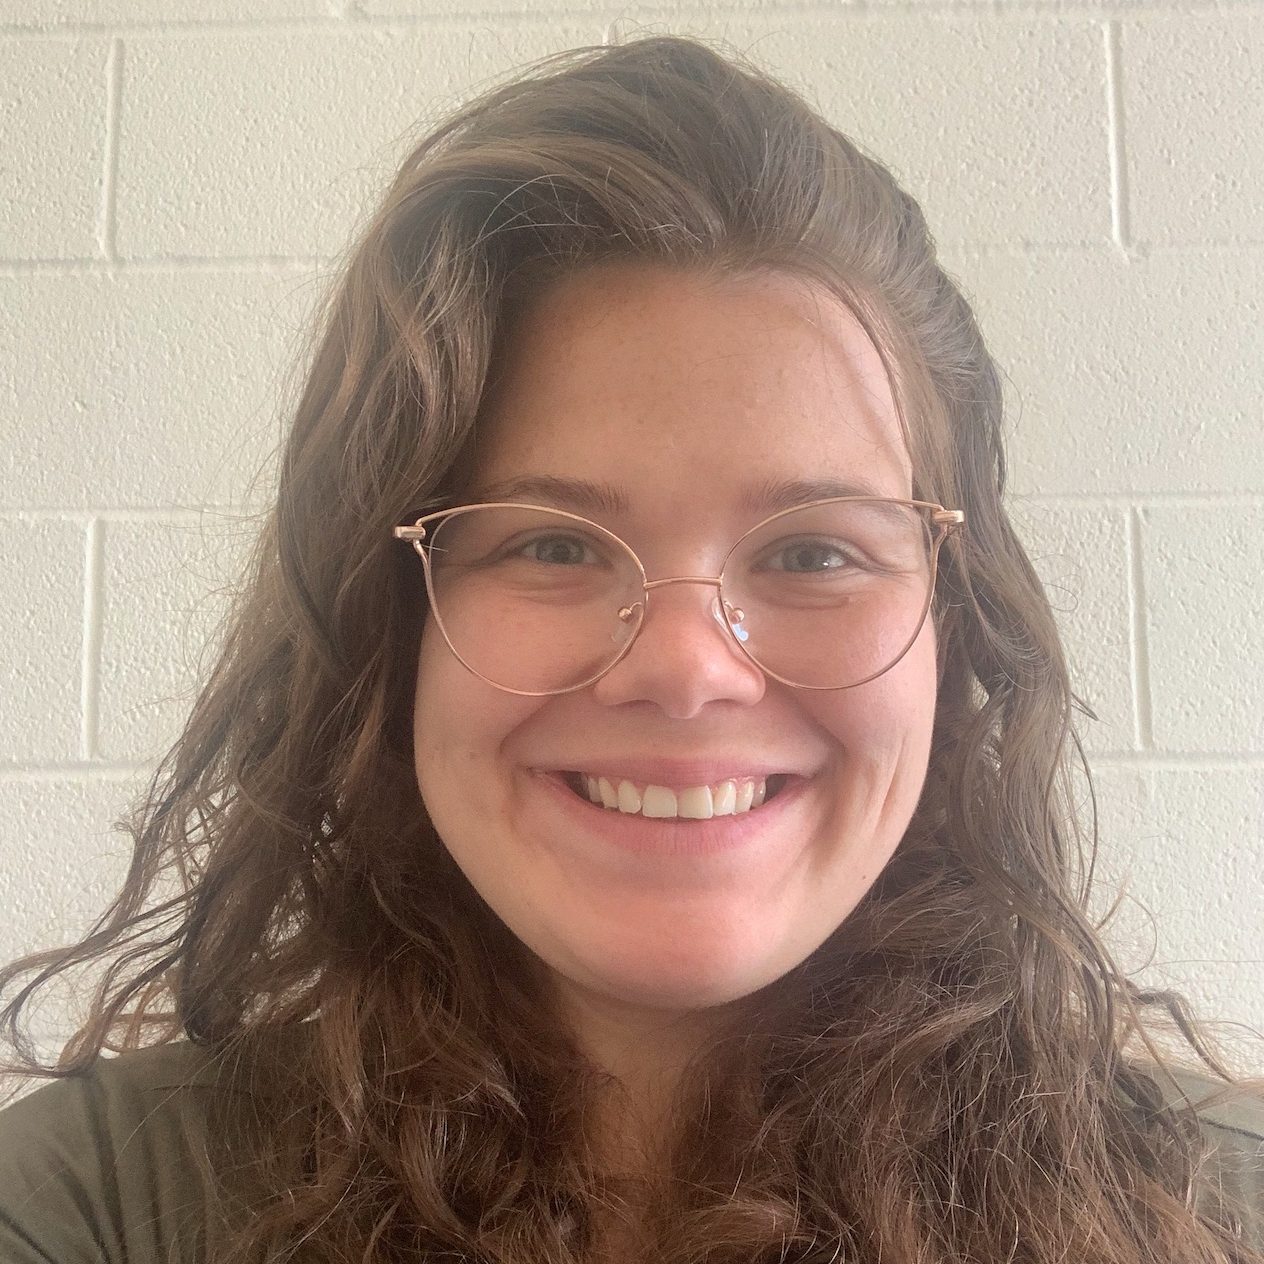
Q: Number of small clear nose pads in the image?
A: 2